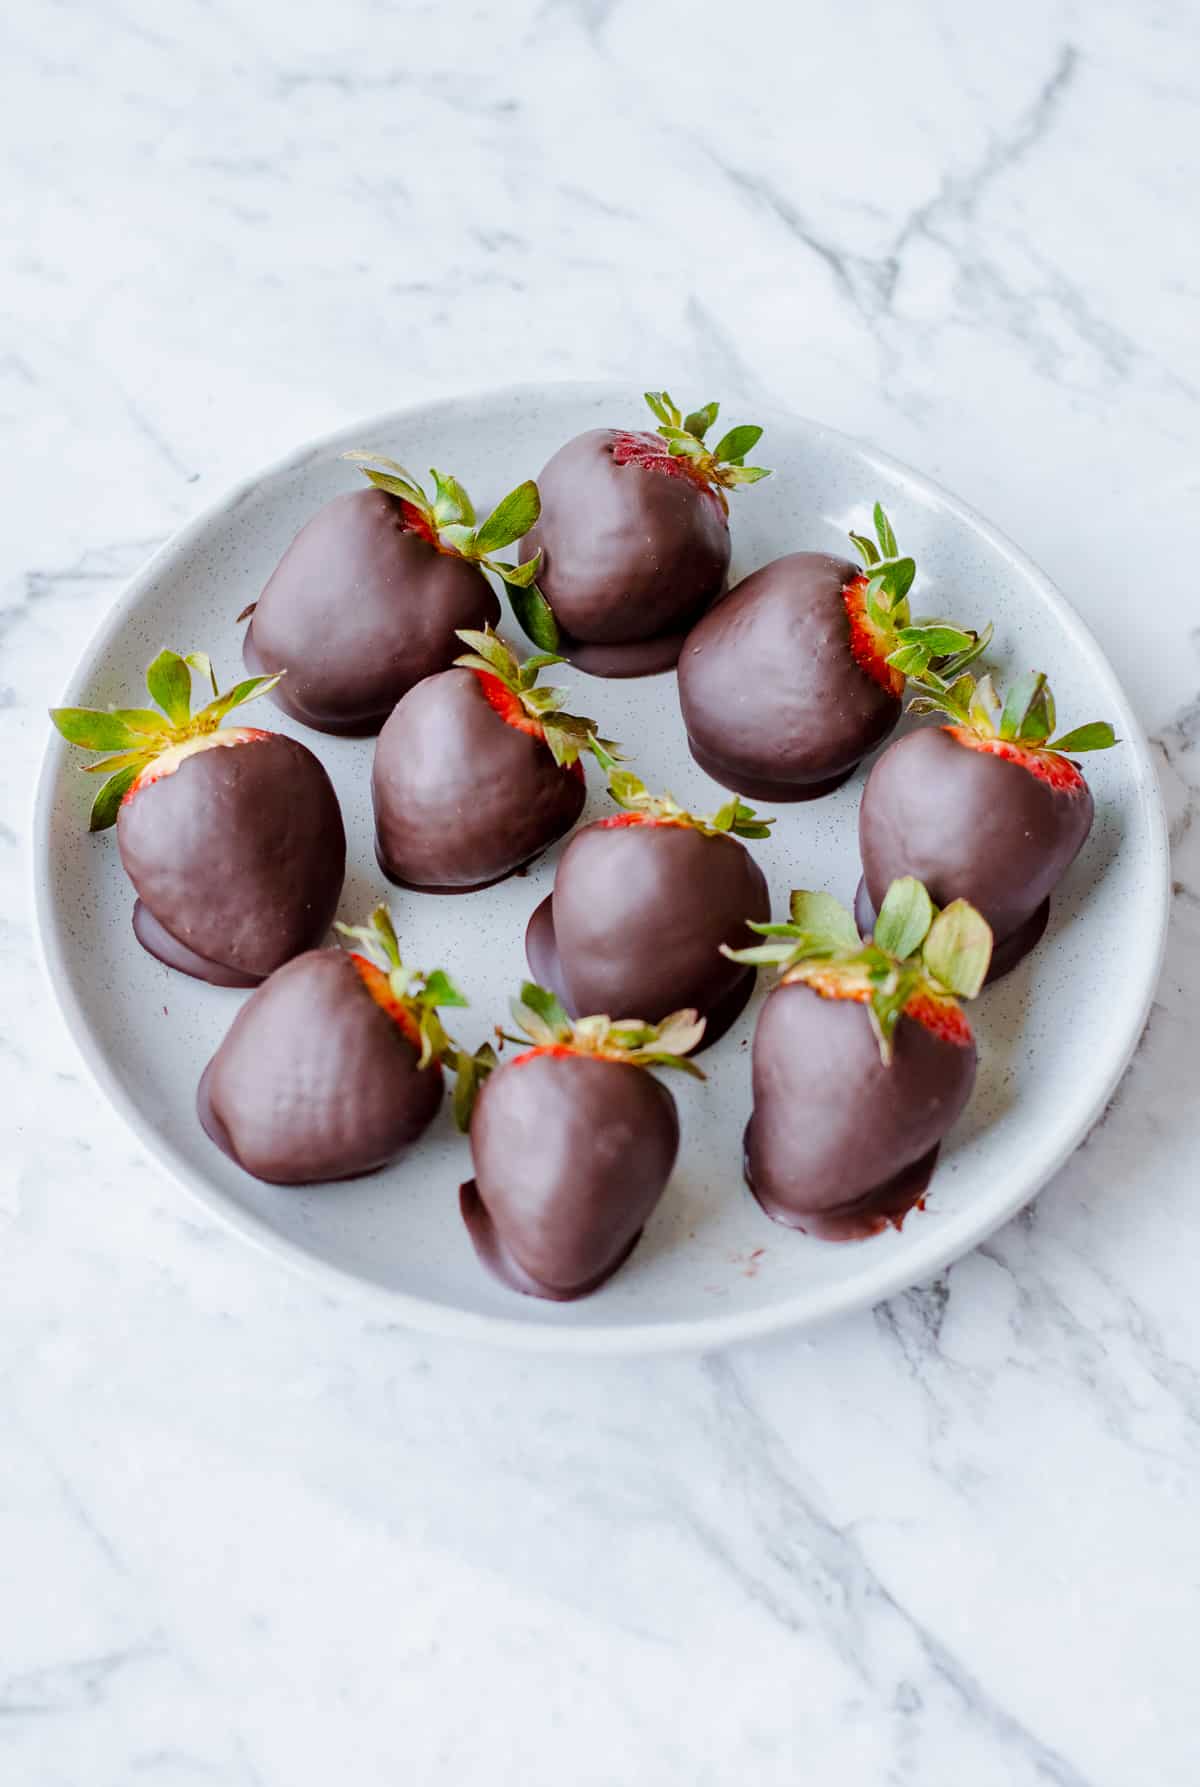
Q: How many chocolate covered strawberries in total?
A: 10